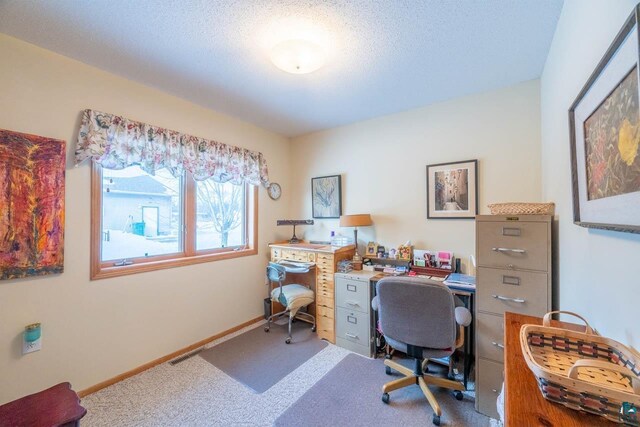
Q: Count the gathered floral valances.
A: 1